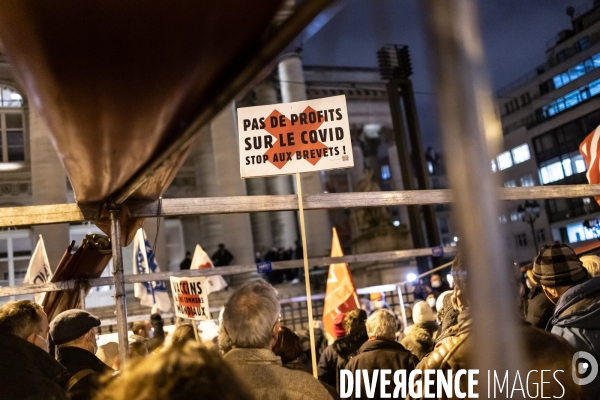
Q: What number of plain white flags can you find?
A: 0